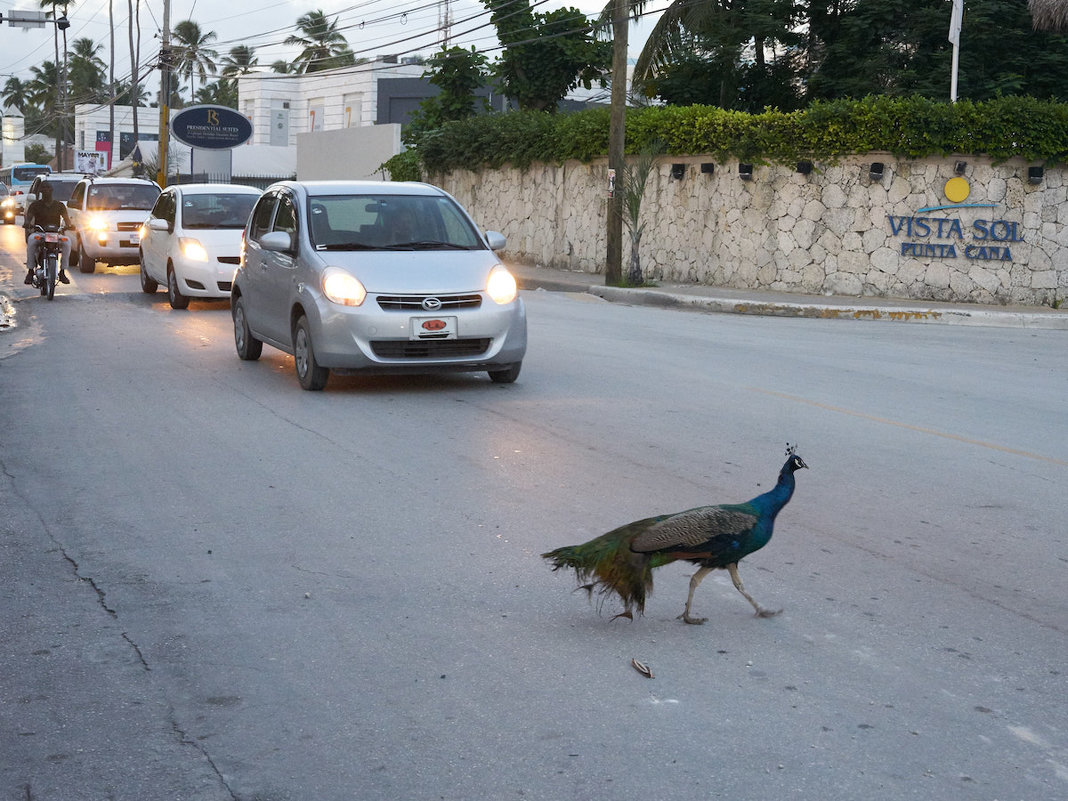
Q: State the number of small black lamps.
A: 7